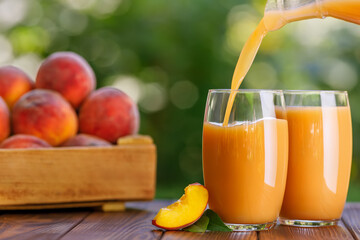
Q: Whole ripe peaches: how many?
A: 7